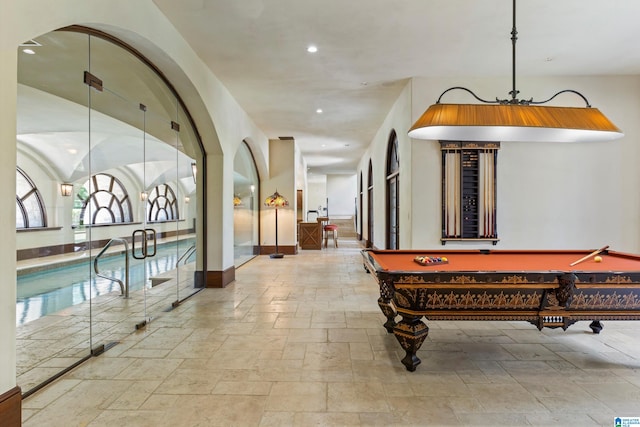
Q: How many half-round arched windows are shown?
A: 3